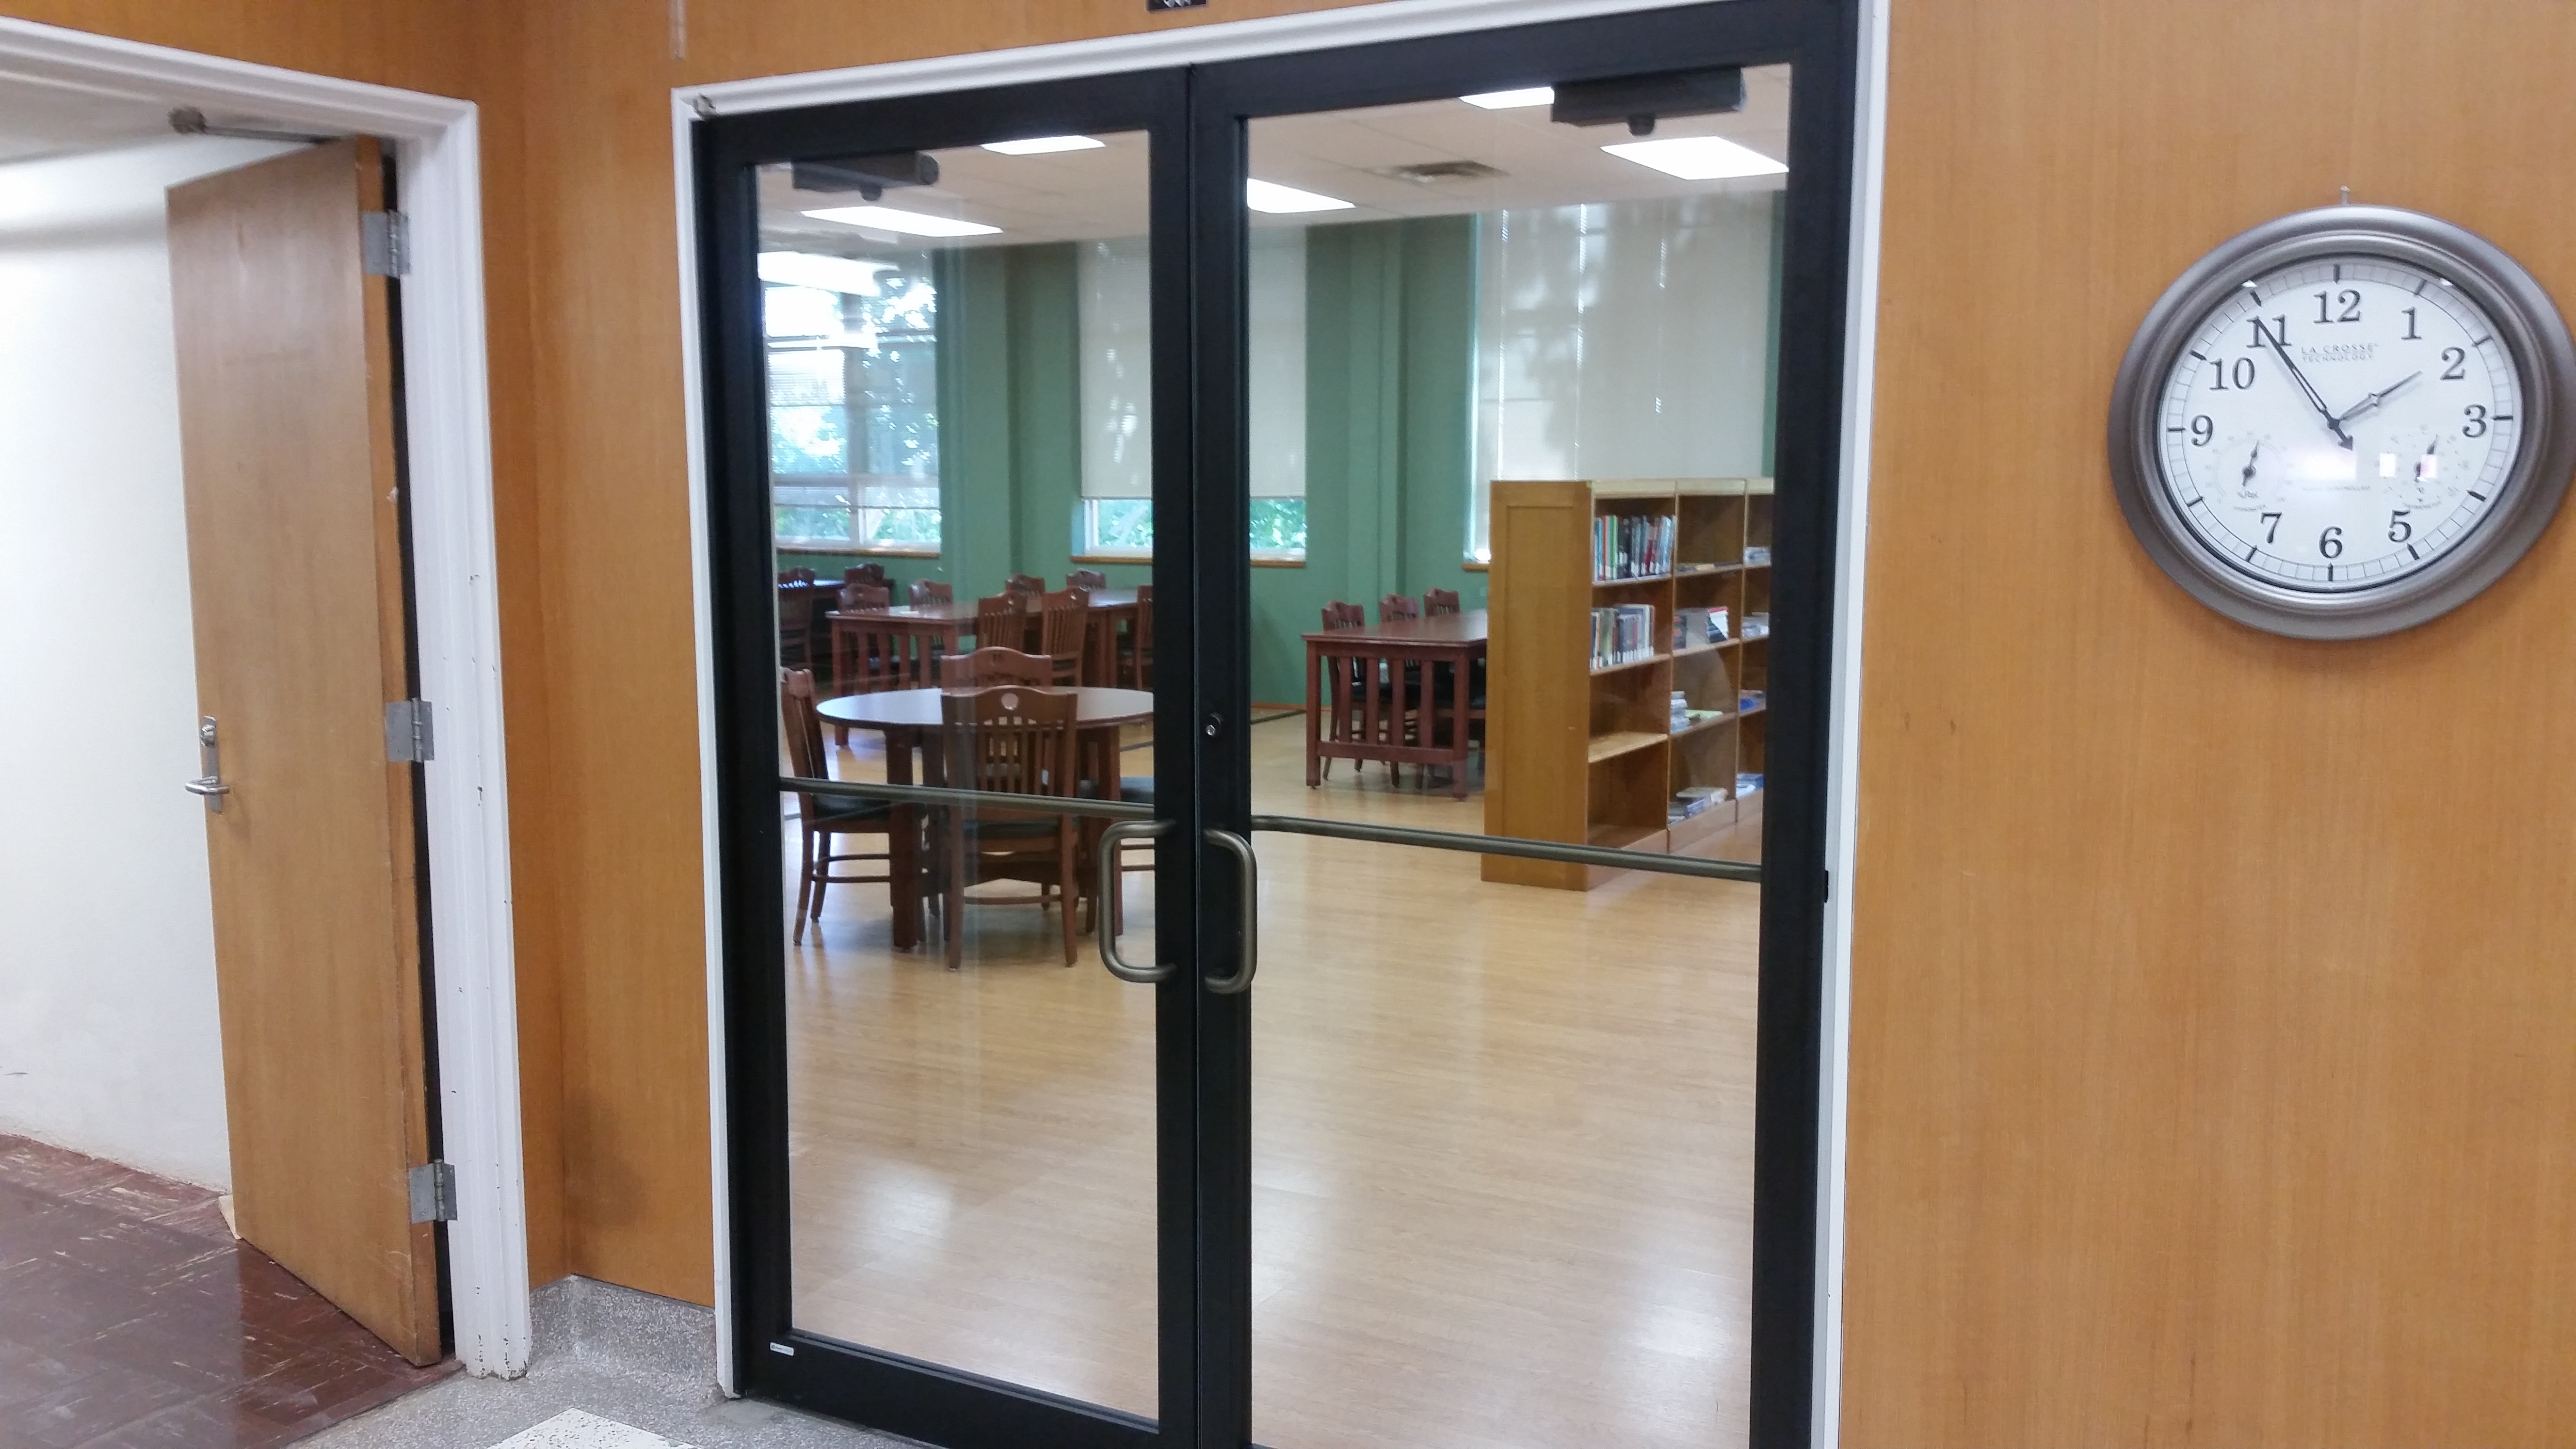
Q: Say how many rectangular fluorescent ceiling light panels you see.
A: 5